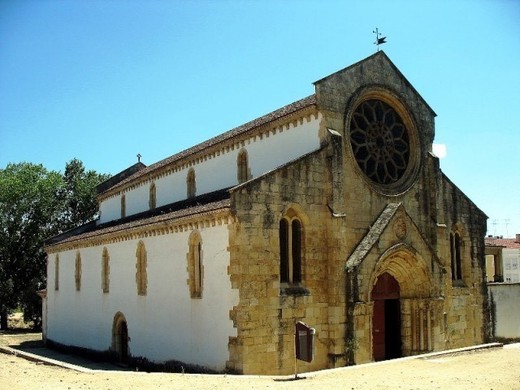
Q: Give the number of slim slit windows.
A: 11